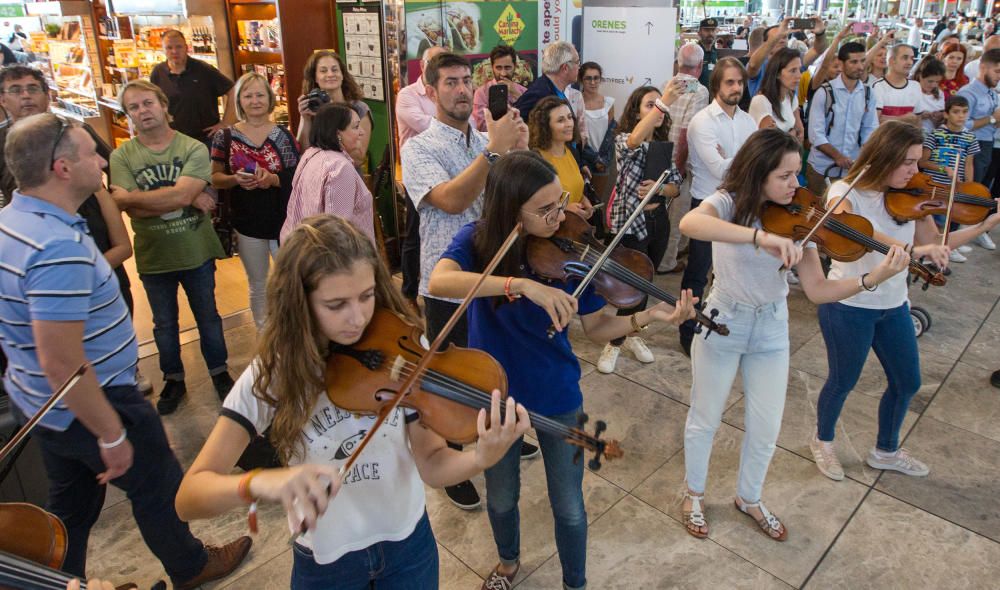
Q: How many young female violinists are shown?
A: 4